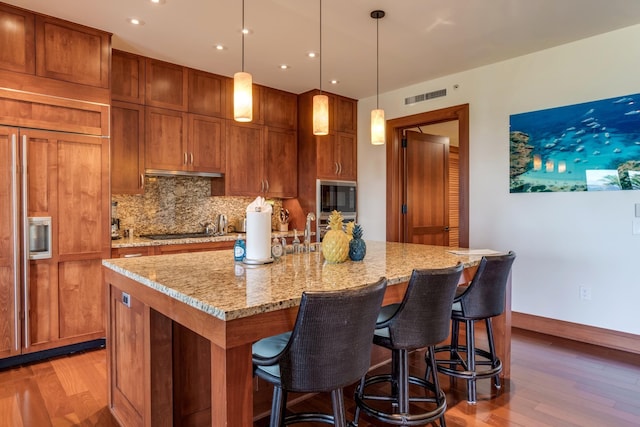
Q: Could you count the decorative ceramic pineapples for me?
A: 3